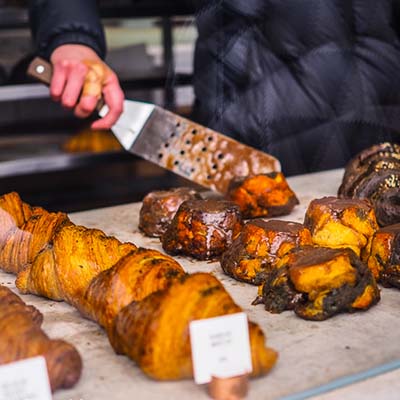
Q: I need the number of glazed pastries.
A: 7